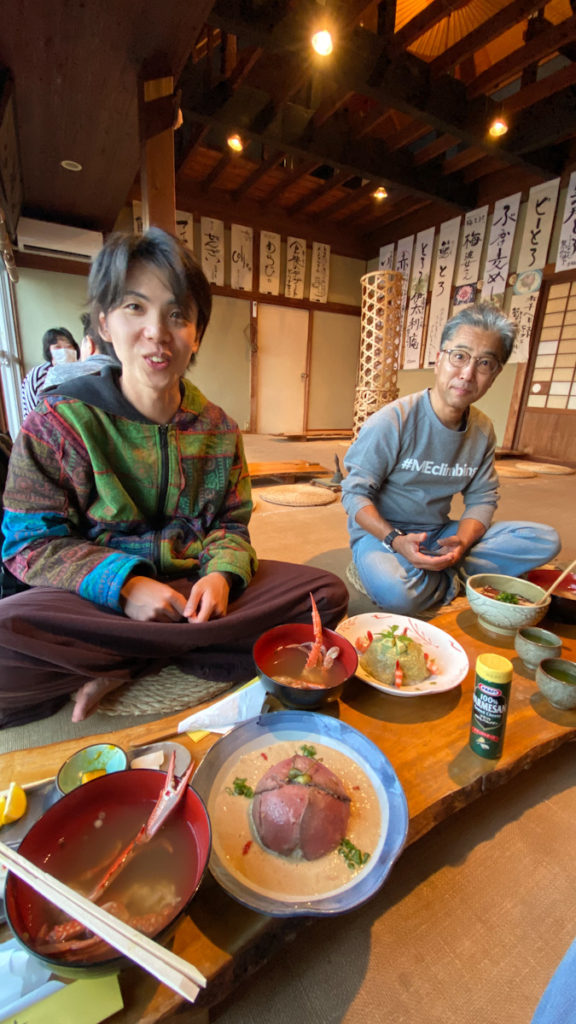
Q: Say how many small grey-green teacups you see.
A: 2